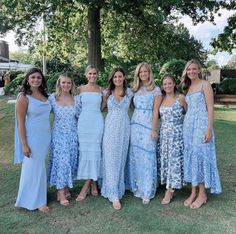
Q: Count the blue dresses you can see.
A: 7